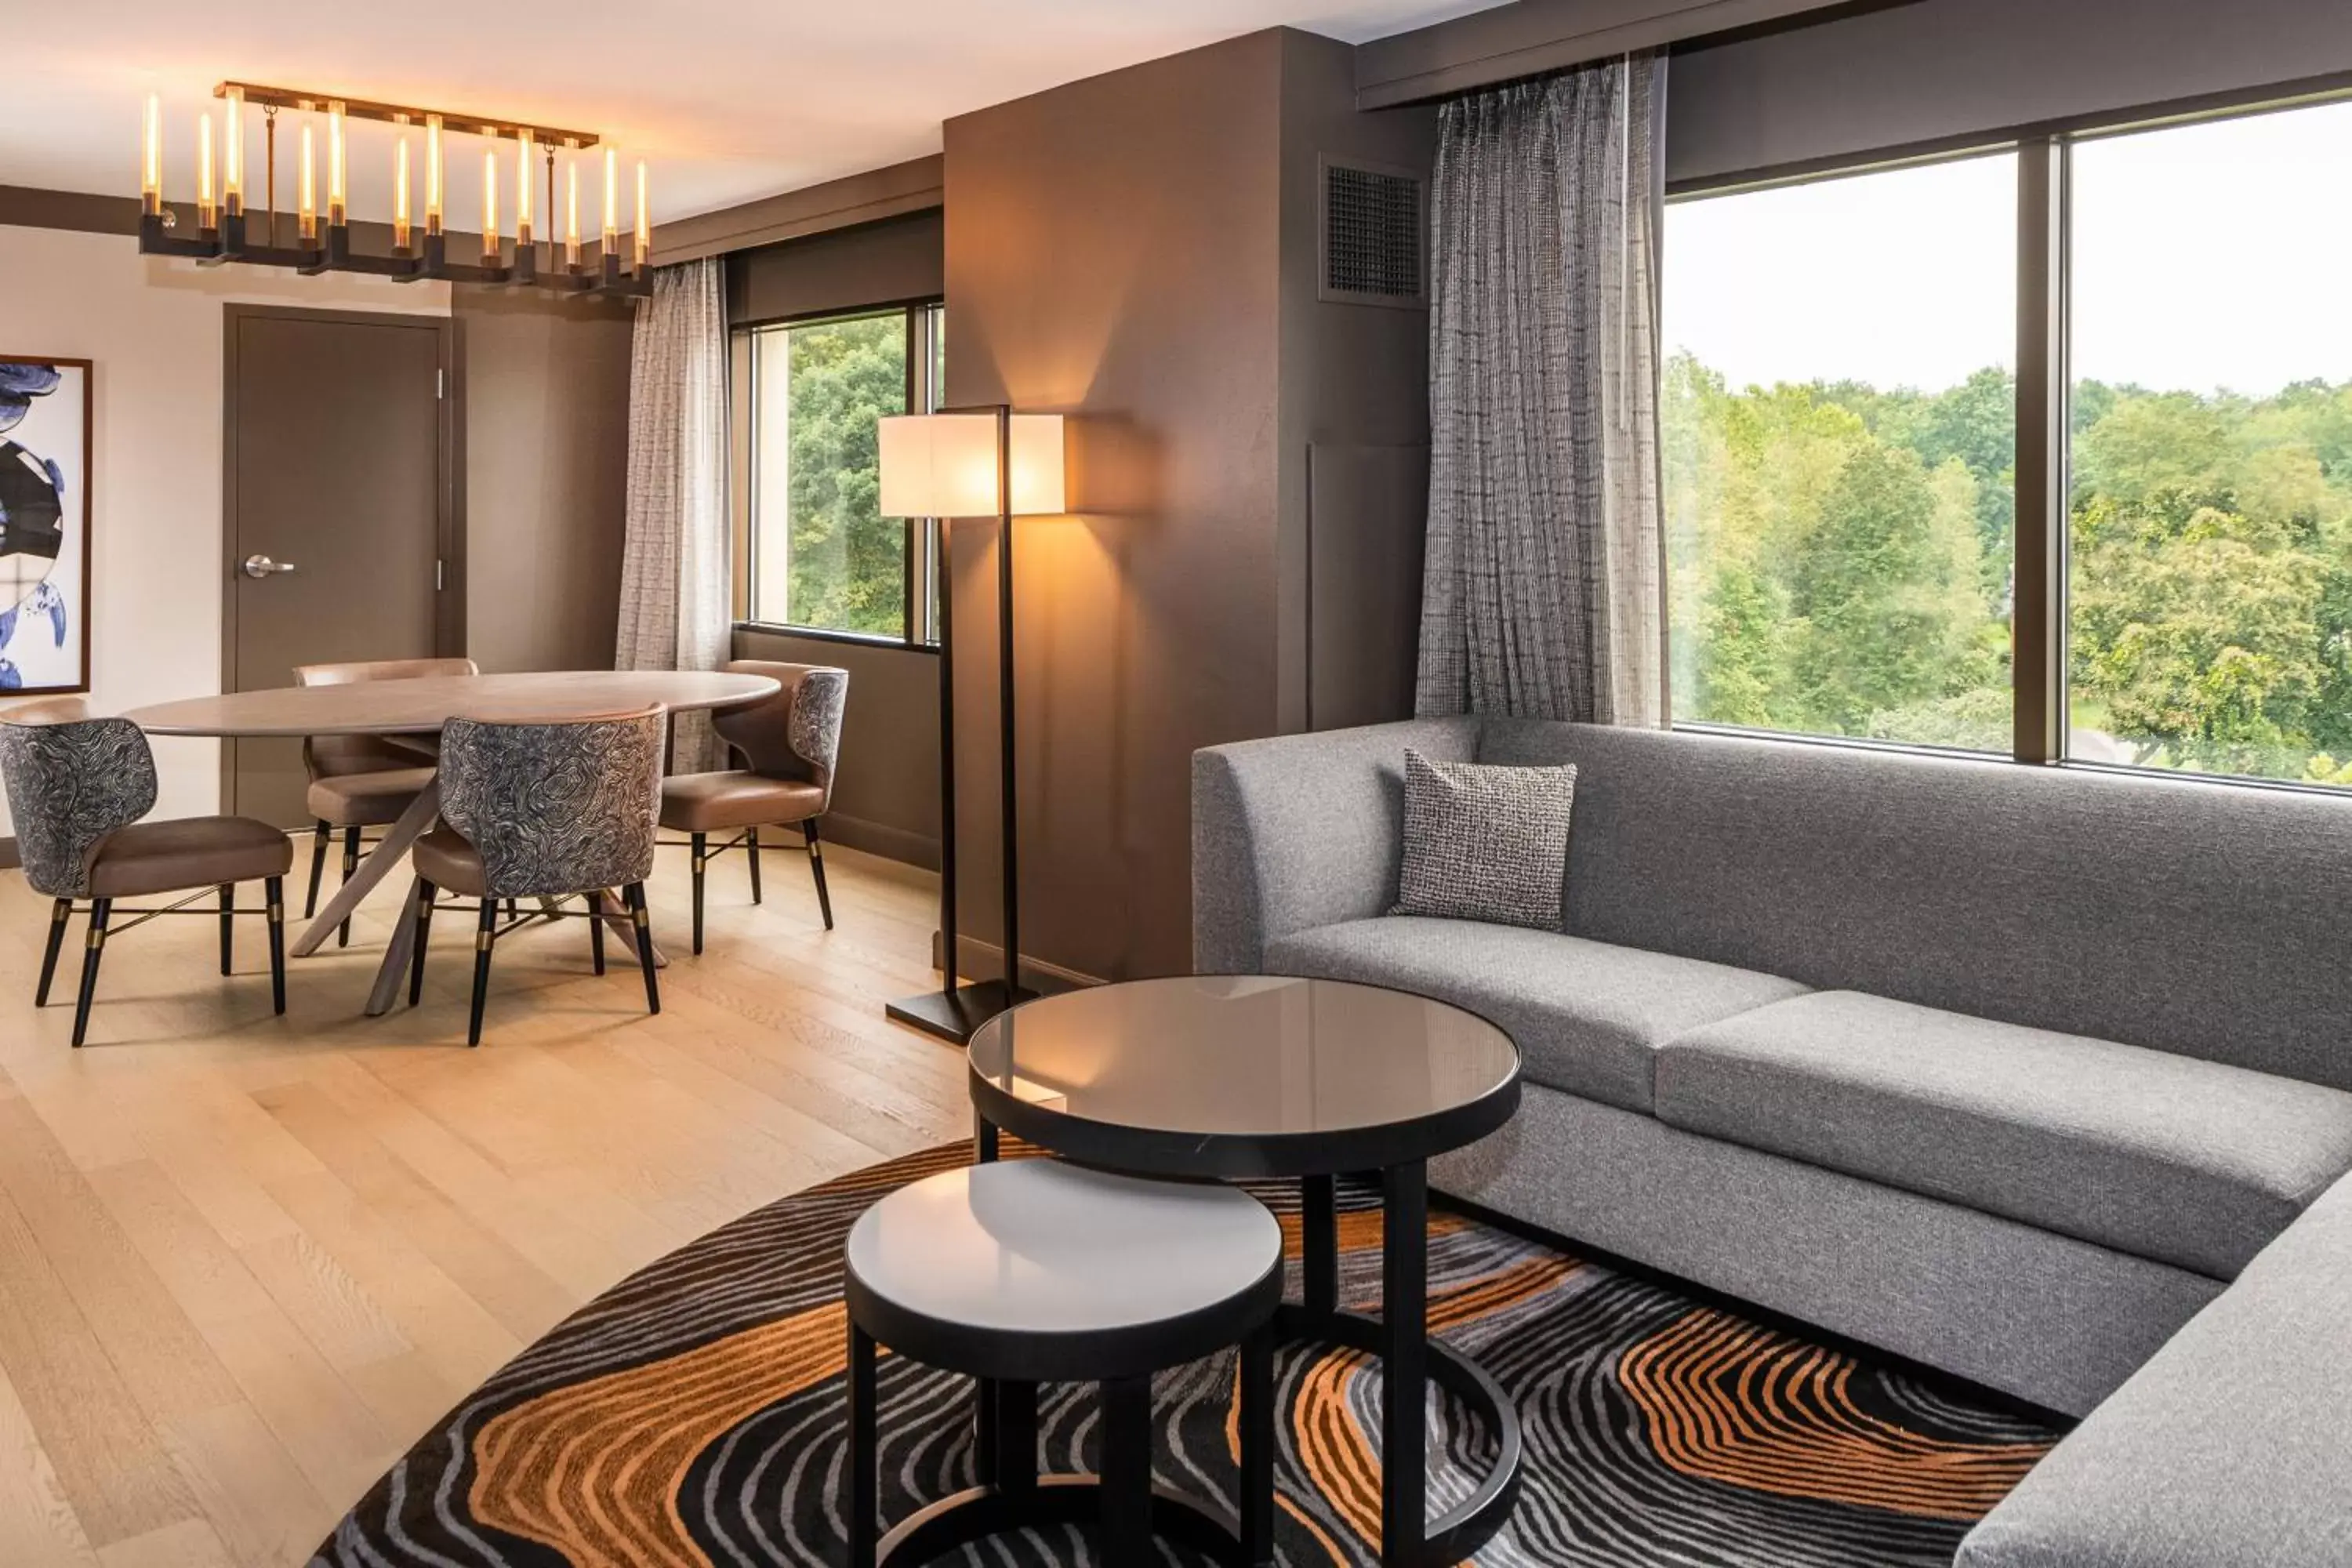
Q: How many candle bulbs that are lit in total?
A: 12